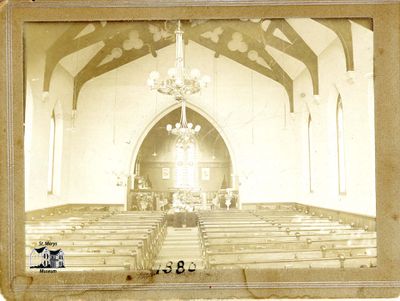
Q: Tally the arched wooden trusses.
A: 3